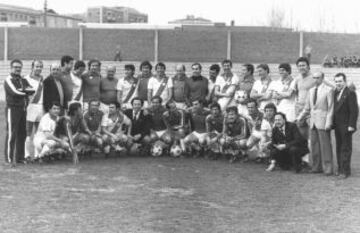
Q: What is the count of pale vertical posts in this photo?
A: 5